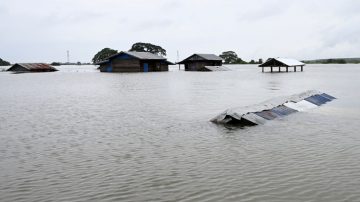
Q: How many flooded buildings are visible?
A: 5